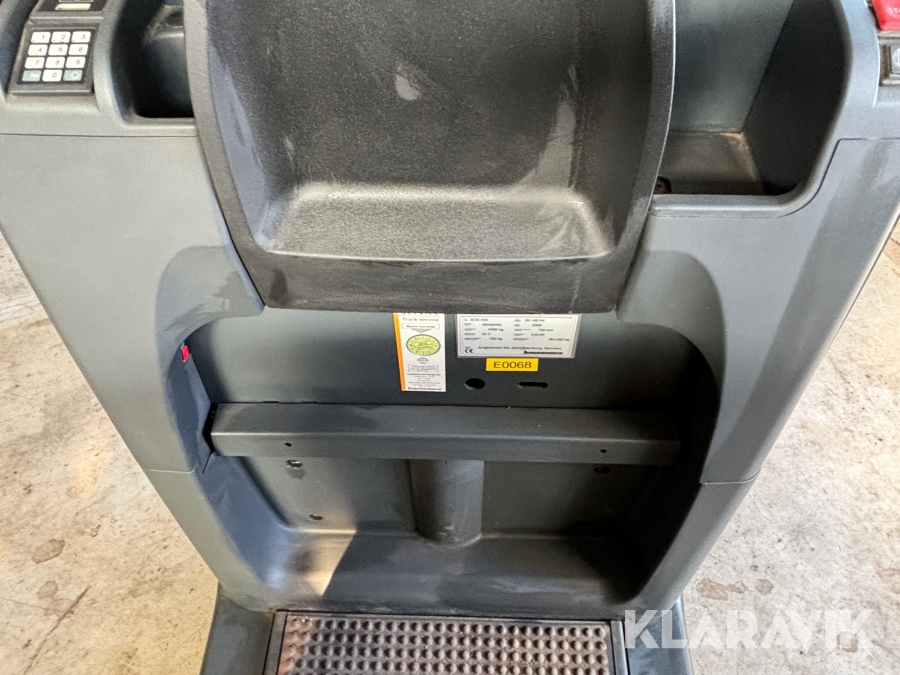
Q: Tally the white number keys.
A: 10